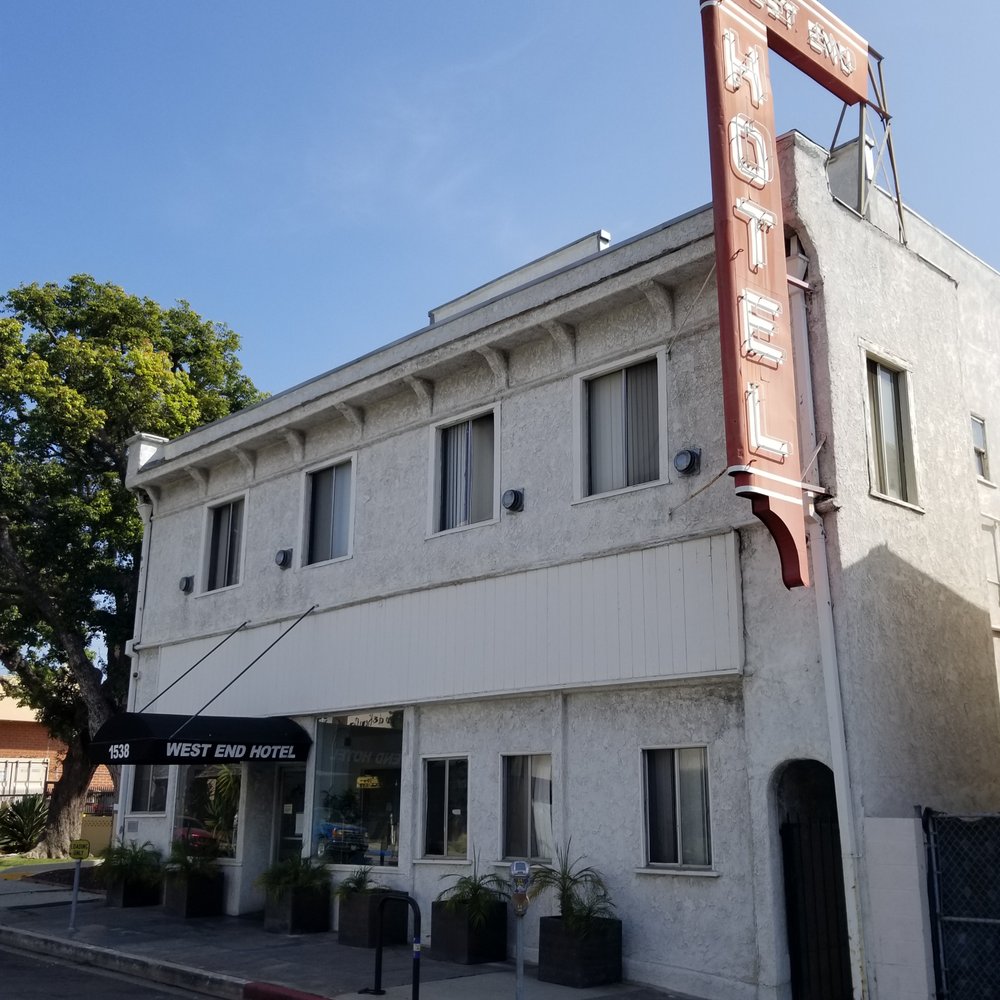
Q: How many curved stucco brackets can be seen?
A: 9